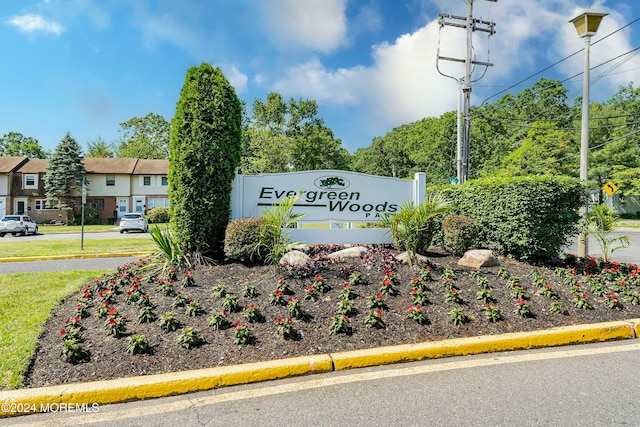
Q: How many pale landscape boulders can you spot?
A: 4